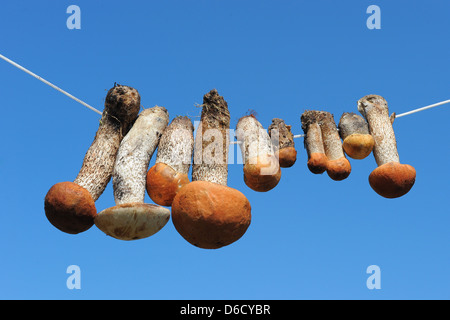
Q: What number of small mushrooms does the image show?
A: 4